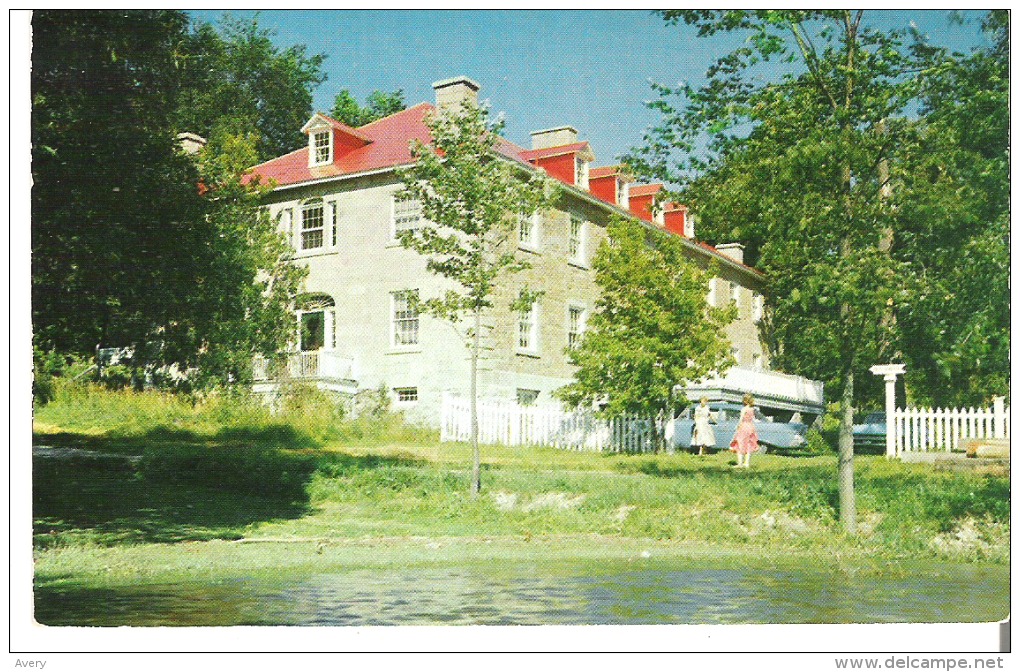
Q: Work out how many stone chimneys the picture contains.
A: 4